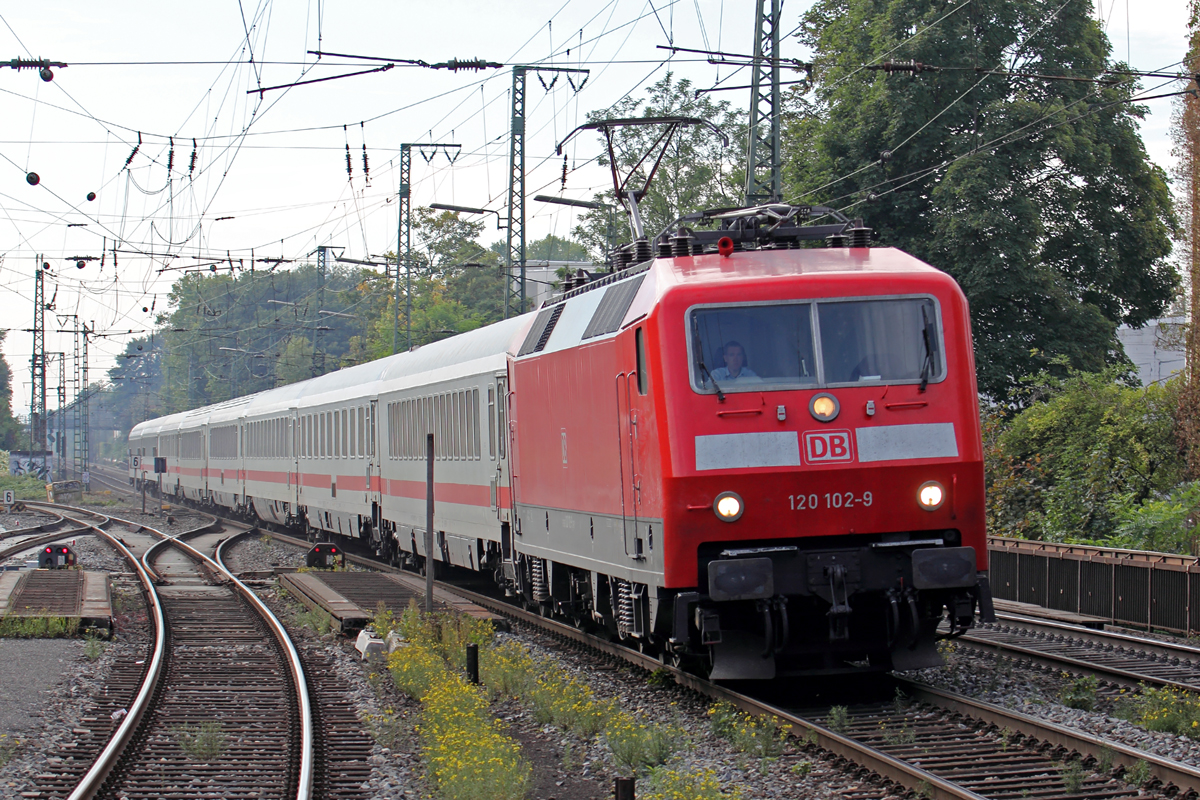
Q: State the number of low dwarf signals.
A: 2